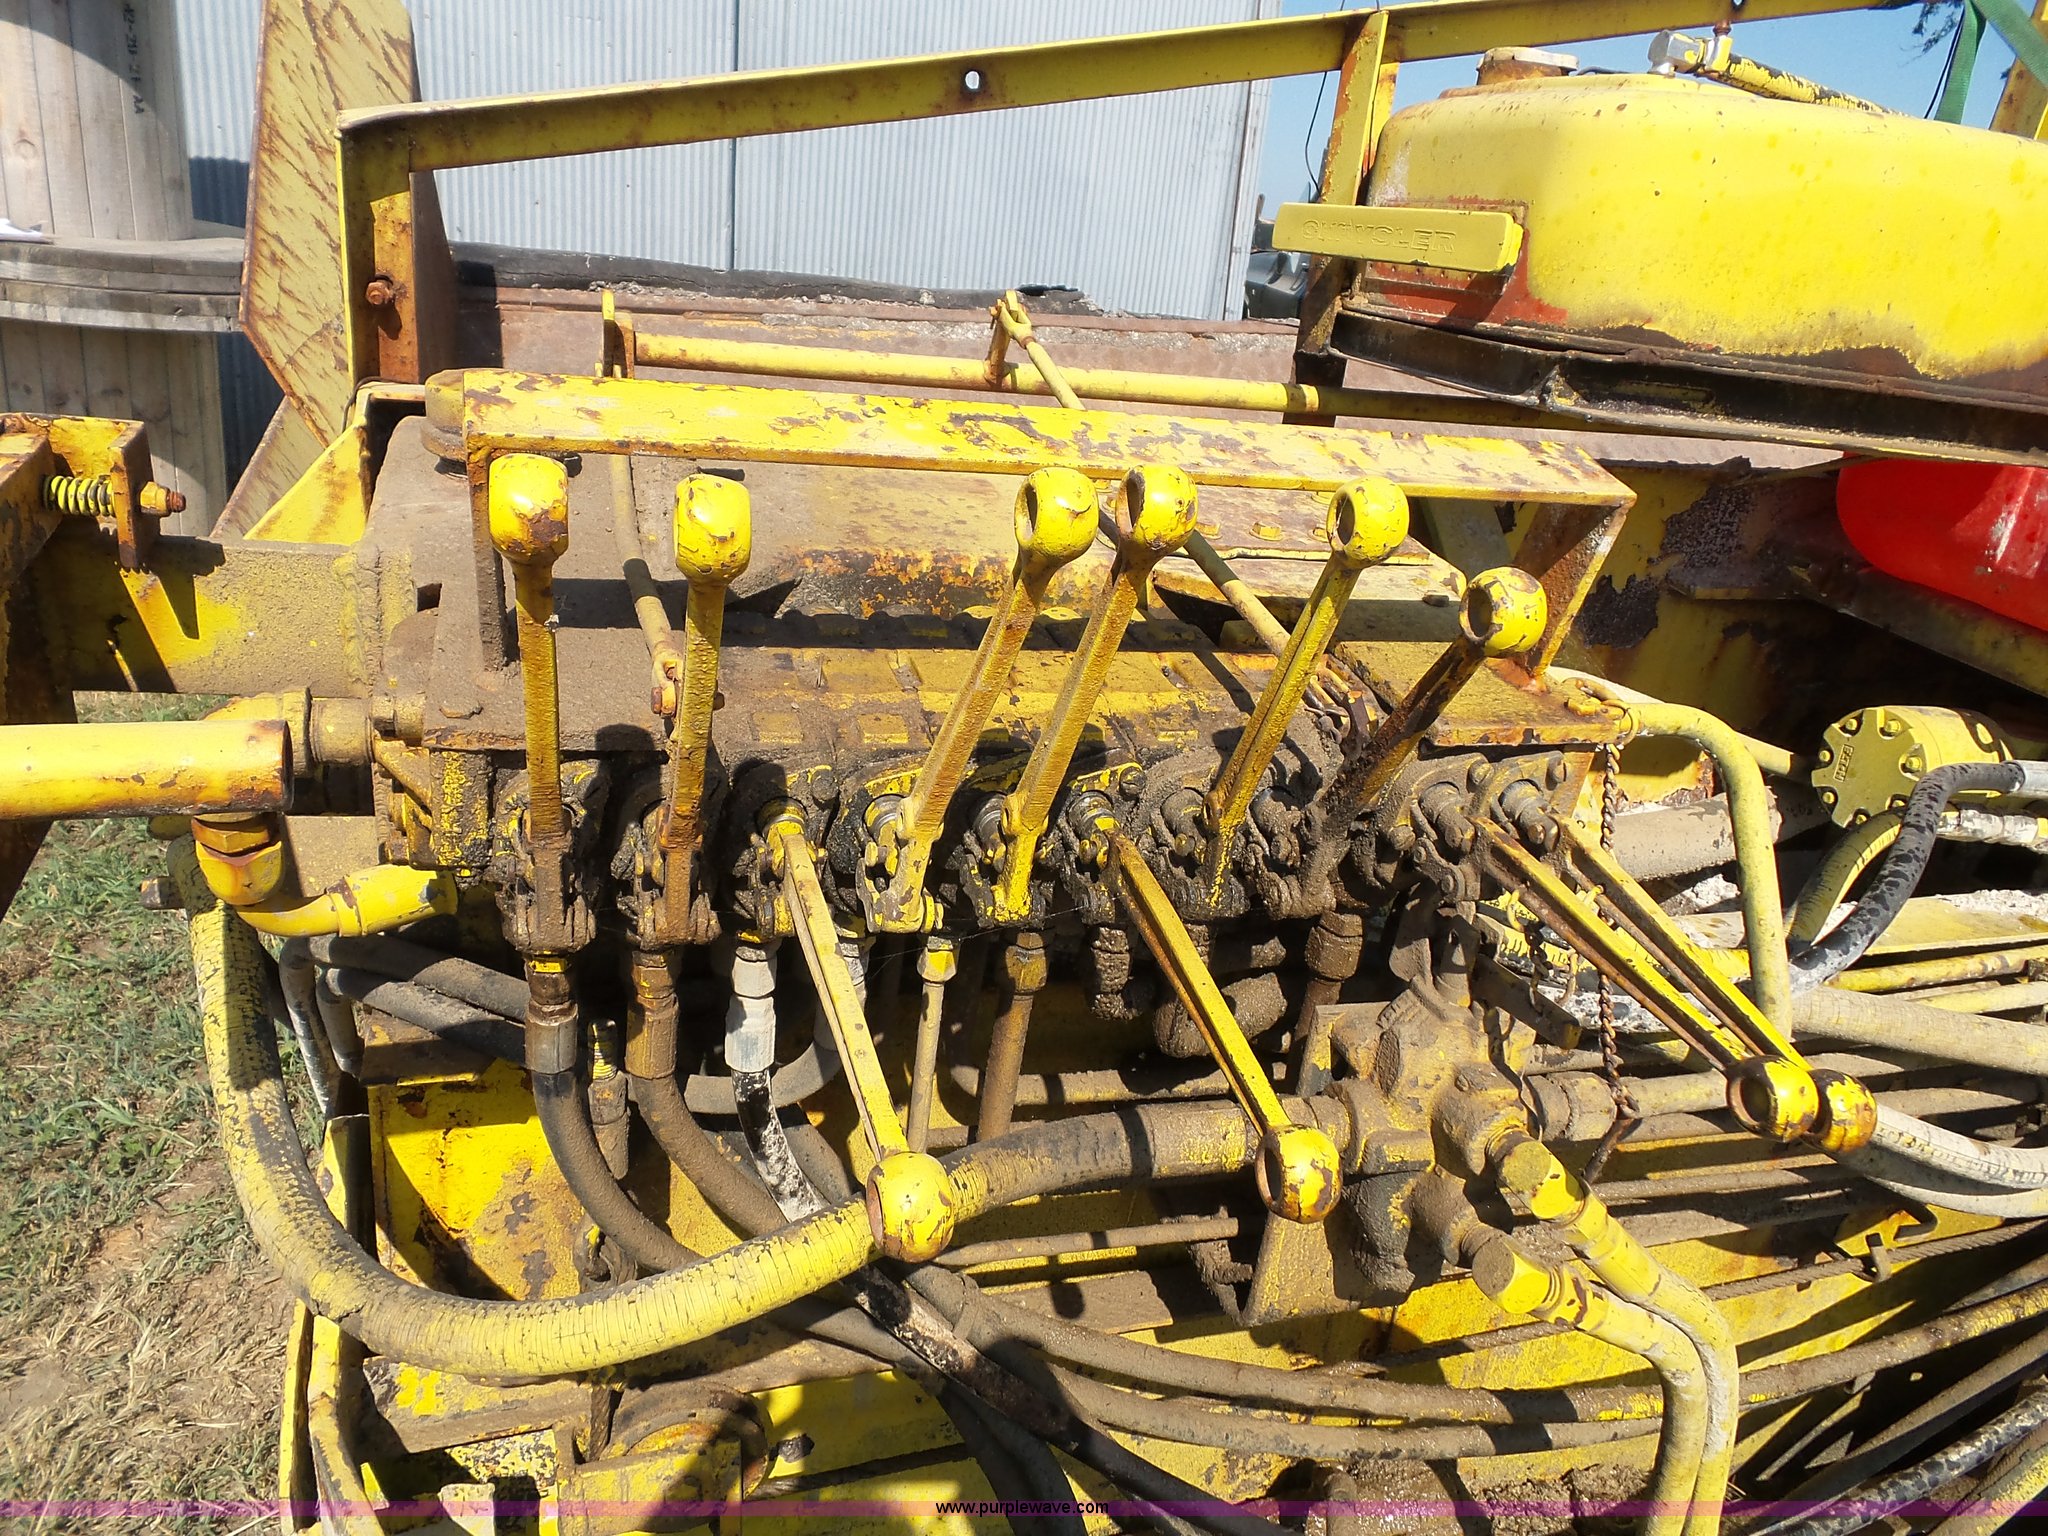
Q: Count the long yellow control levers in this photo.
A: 10